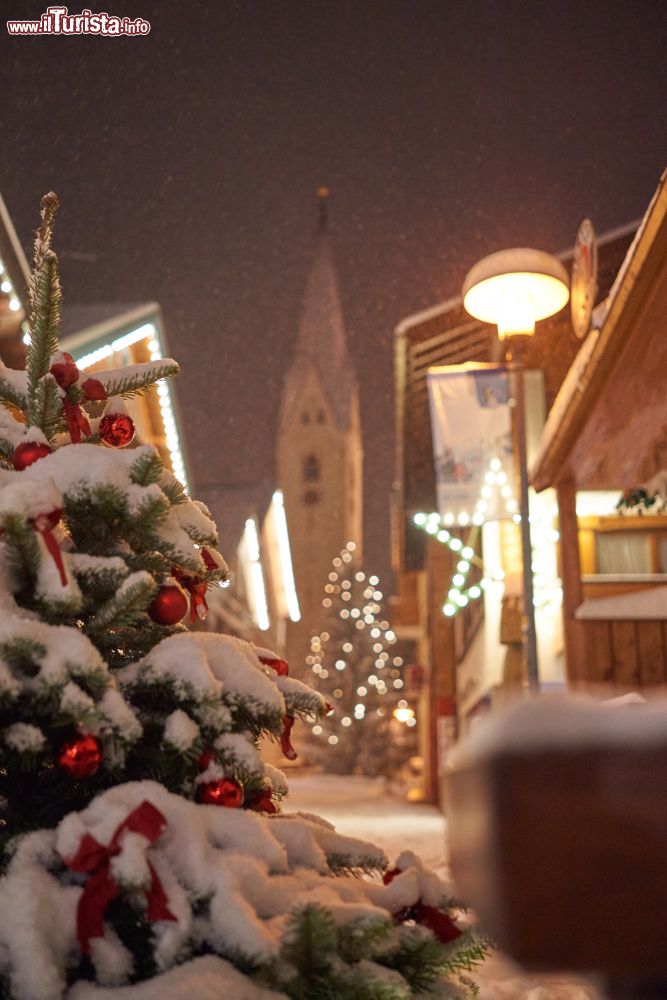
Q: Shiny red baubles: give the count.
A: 5